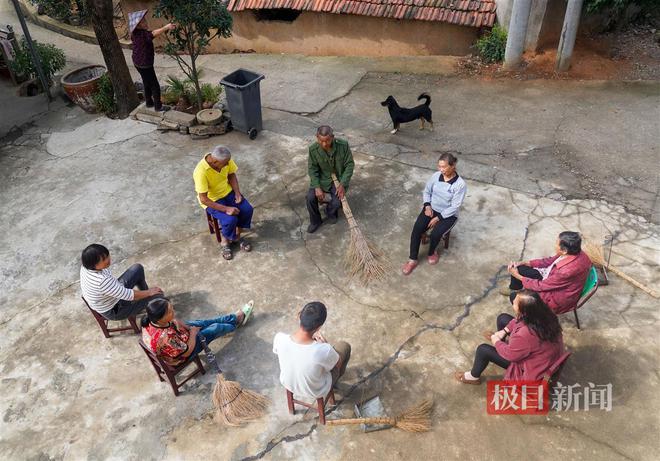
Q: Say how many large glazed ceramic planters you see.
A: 1